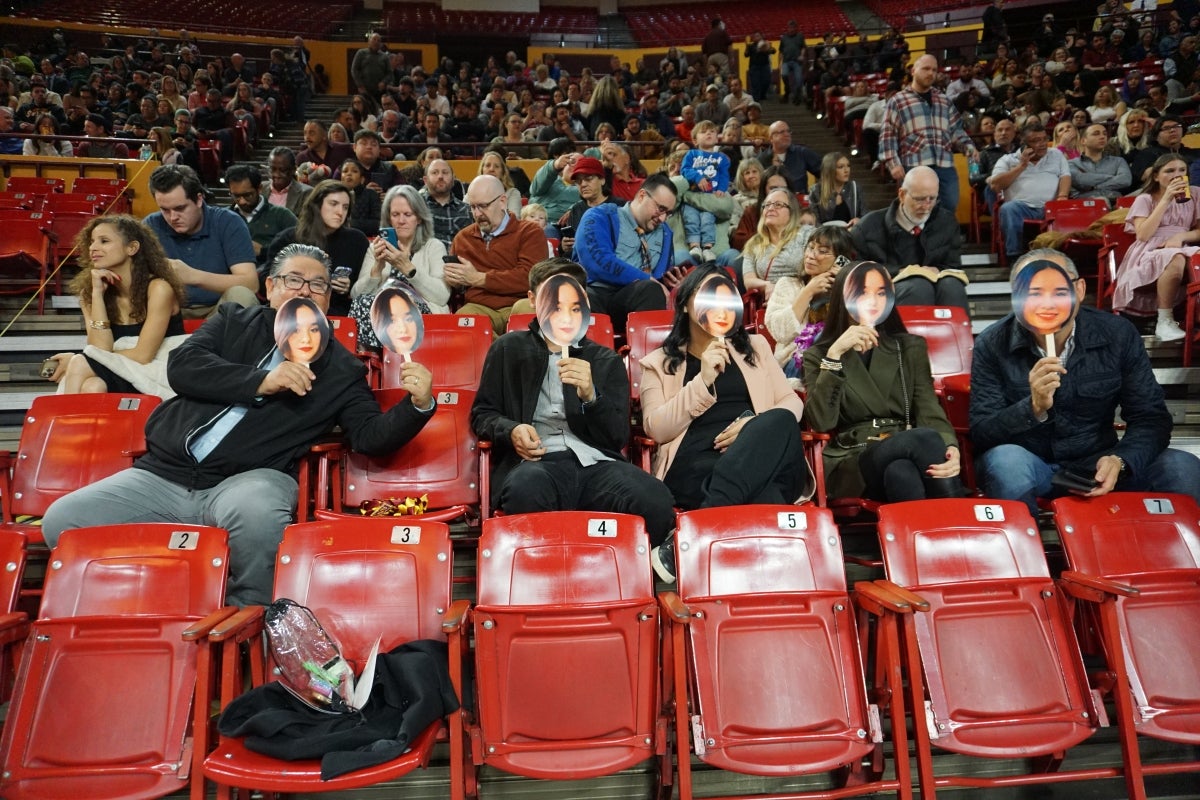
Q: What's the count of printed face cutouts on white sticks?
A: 6